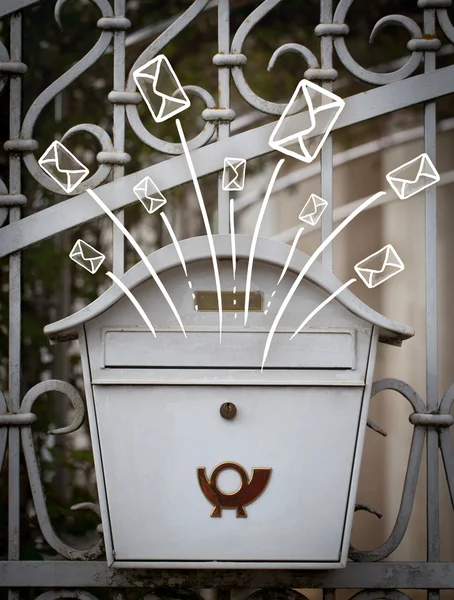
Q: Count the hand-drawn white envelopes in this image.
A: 9